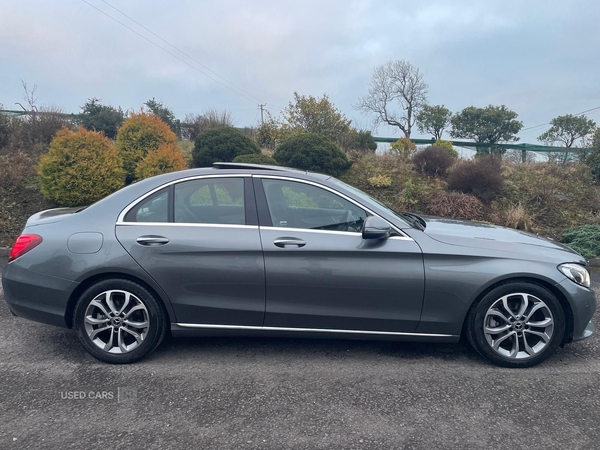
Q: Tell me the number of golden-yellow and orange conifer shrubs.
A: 3